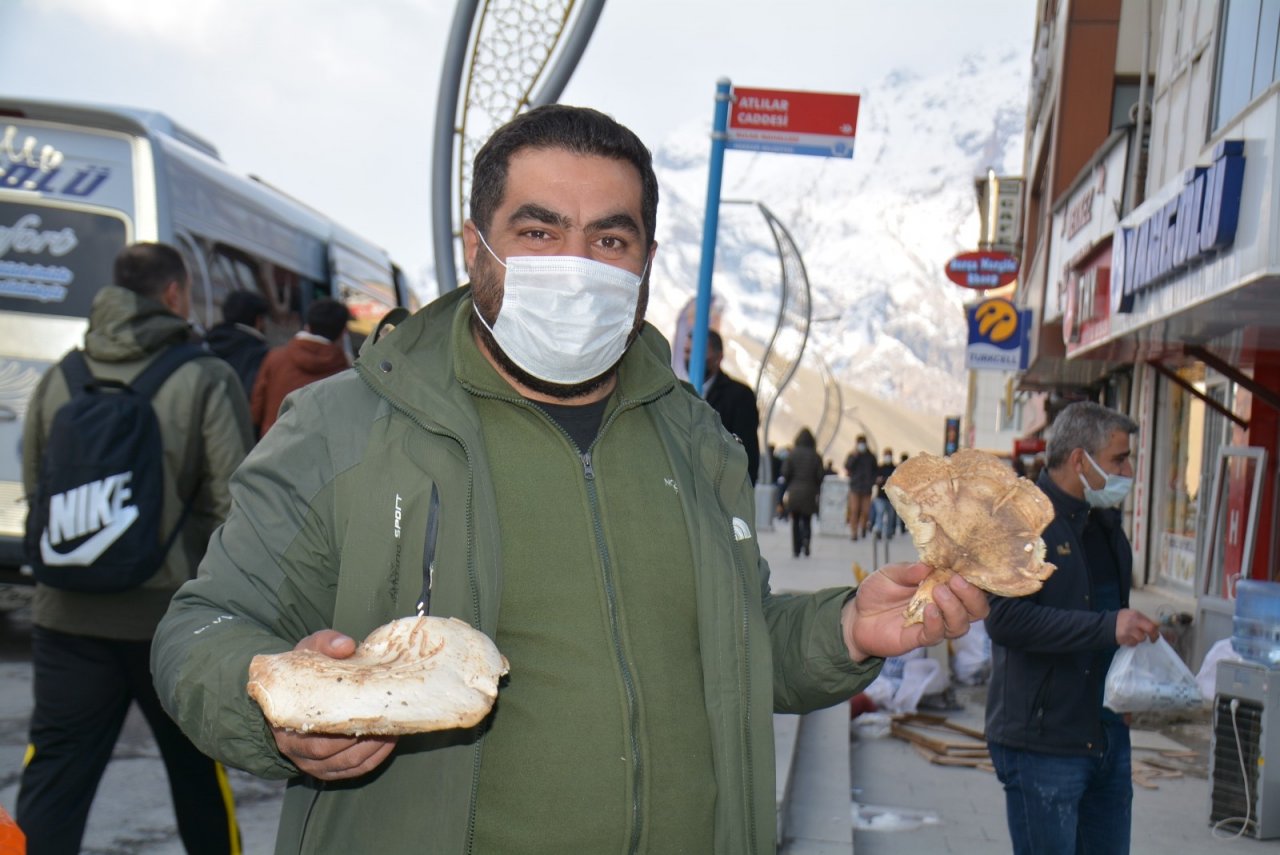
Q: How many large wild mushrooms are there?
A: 2